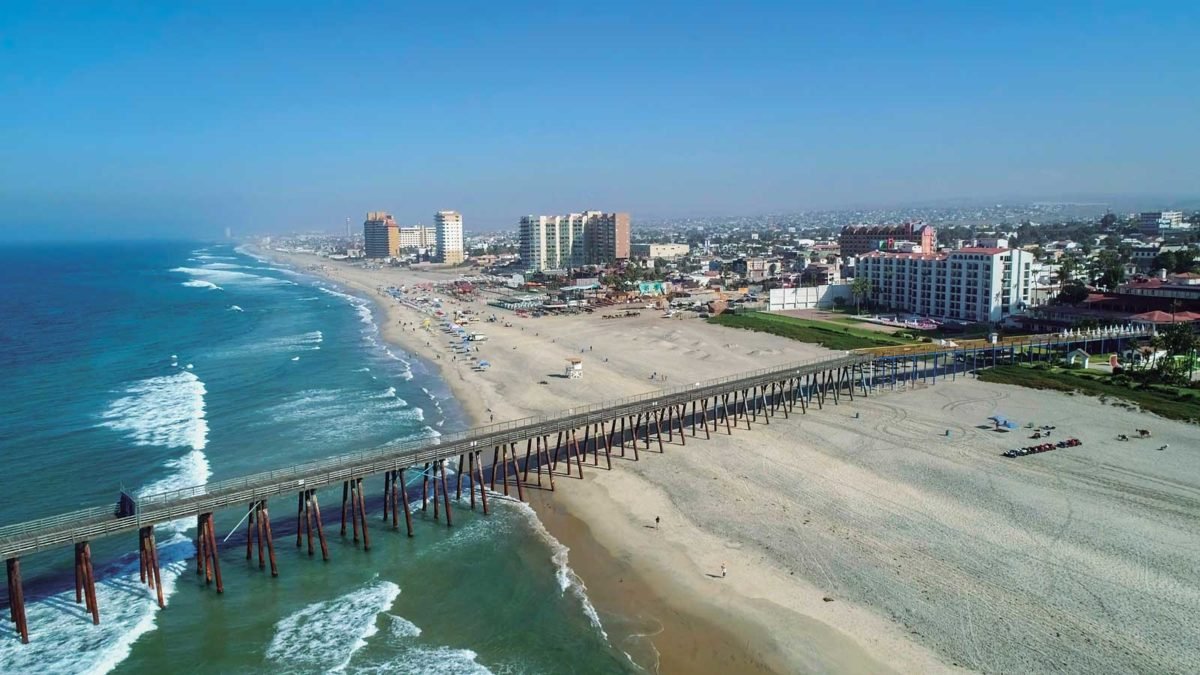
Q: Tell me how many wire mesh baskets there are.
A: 0